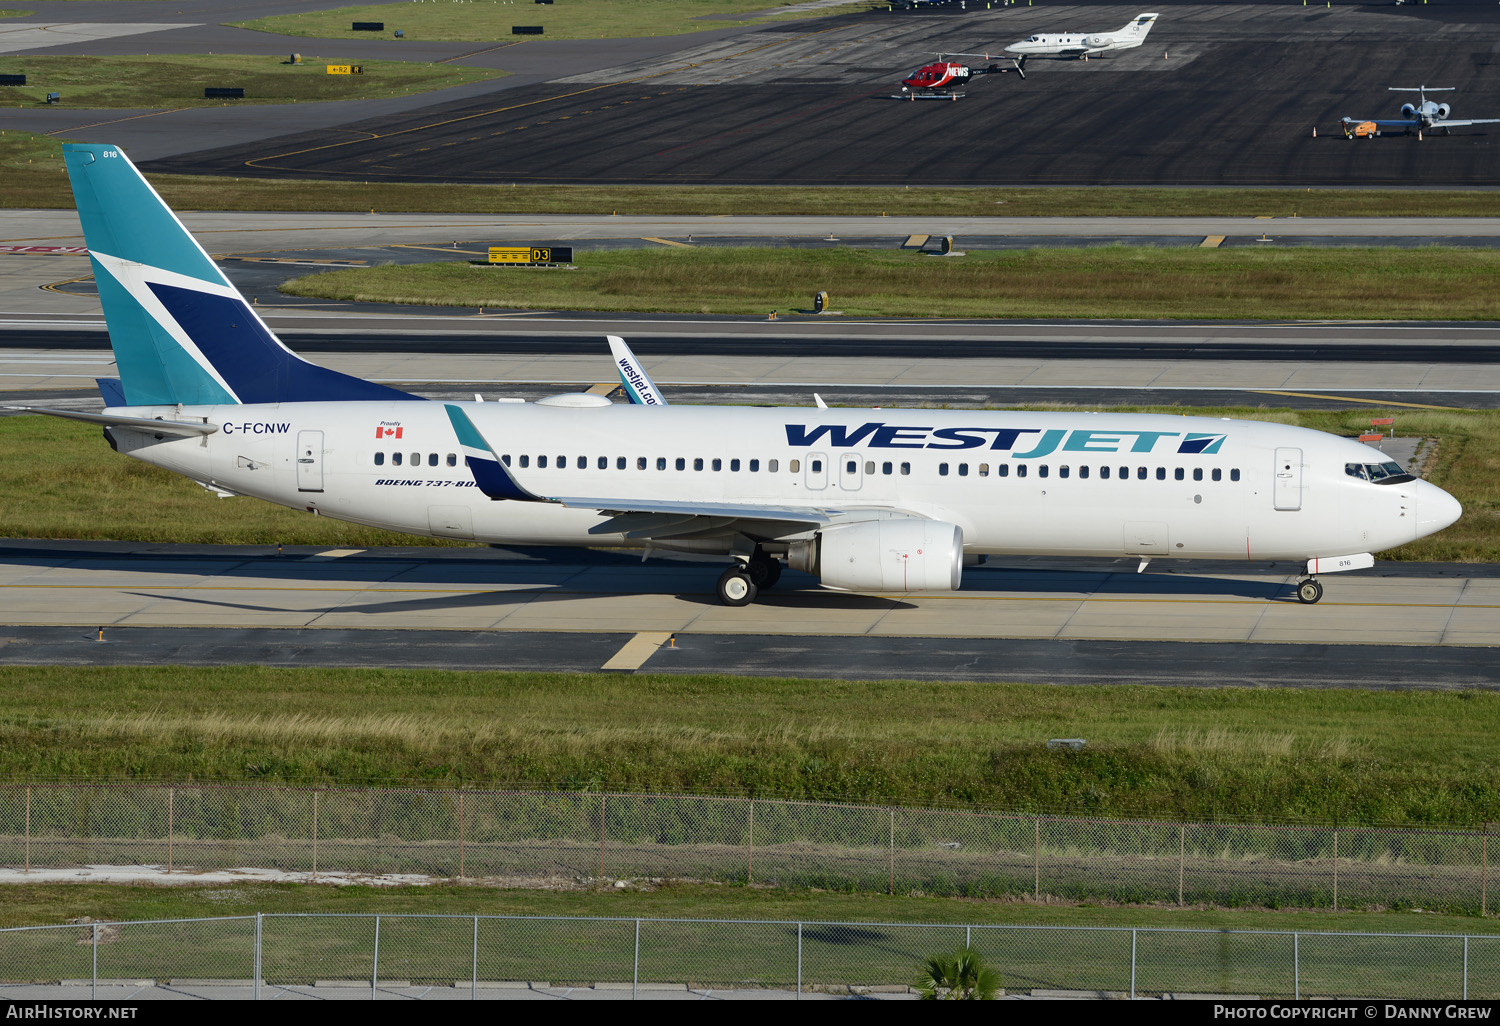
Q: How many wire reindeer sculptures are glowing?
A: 0